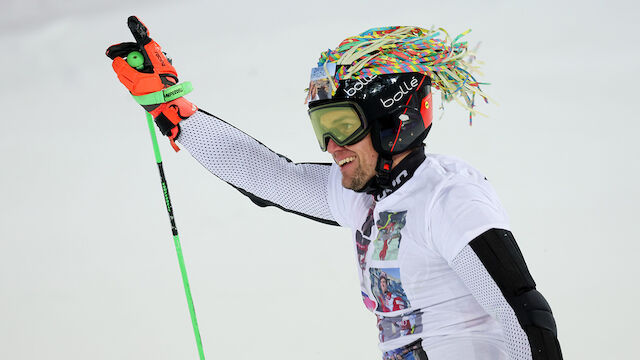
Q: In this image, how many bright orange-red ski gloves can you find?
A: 1